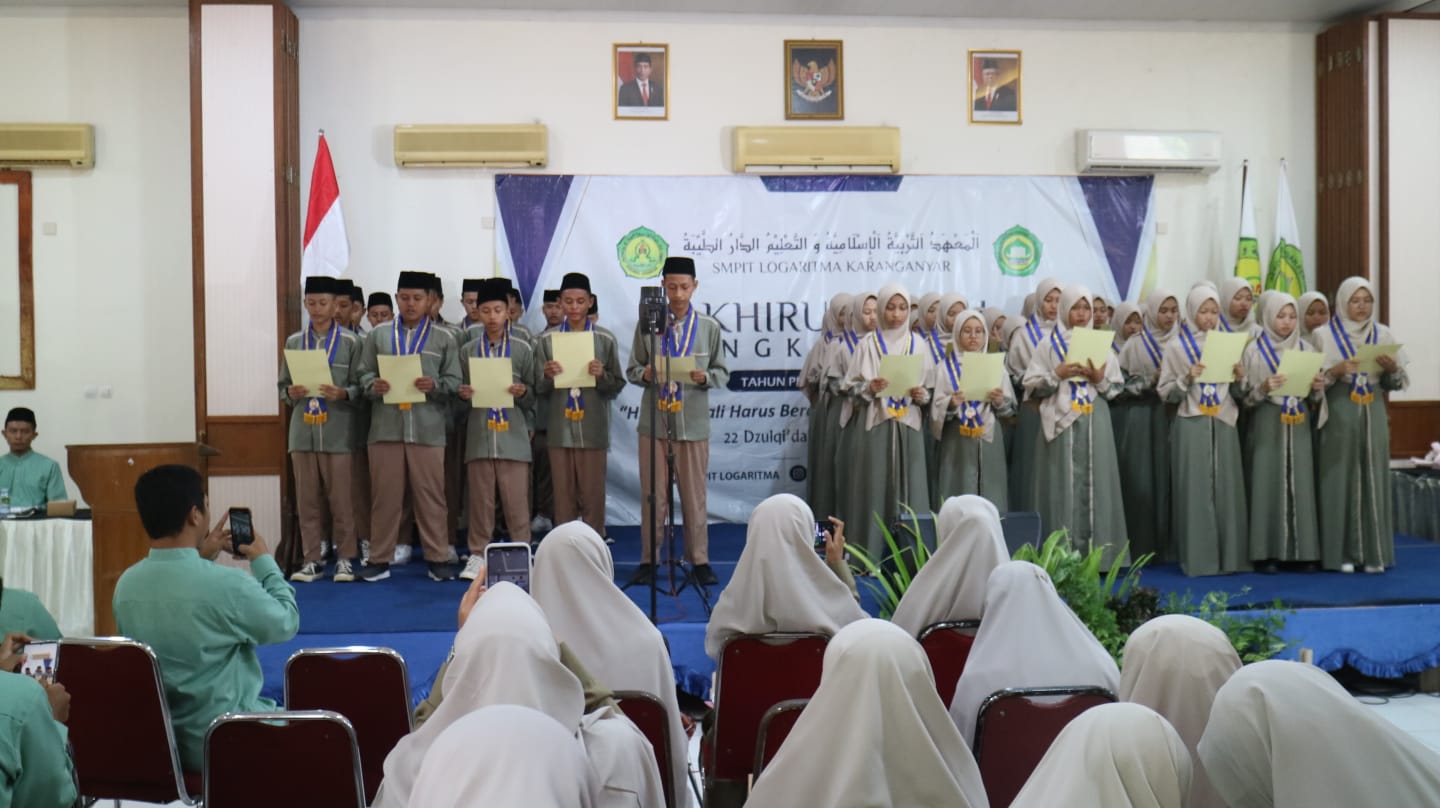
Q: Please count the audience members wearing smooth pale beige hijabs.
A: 10